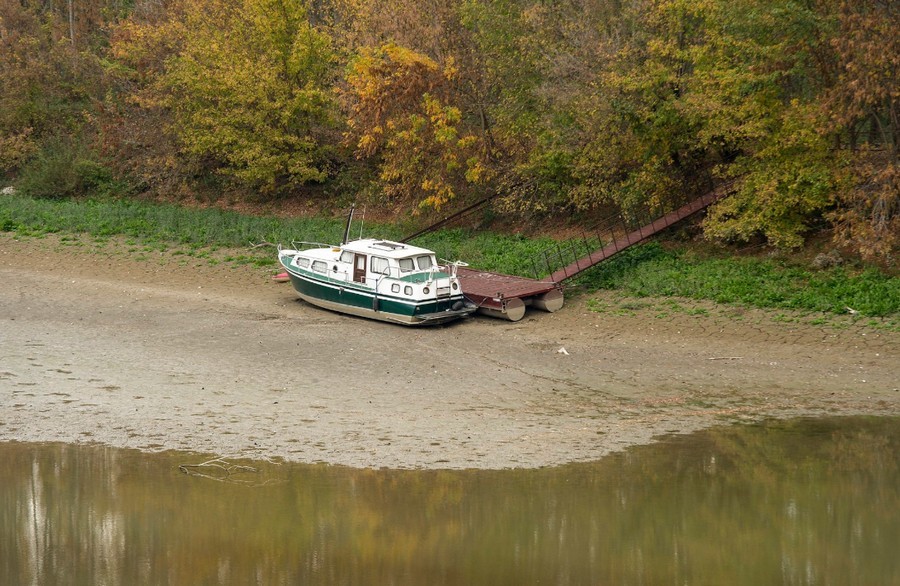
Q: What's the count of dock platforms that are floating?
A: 0